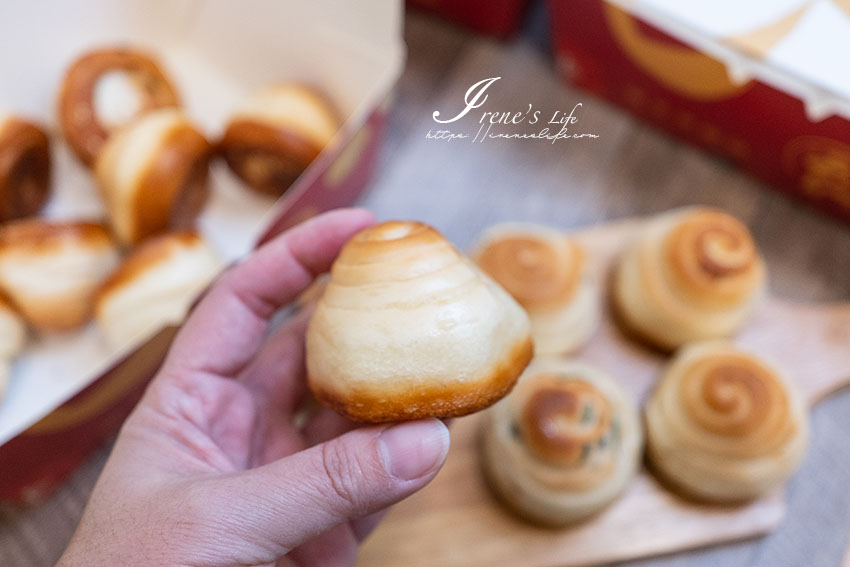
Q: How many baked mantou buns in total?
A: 12